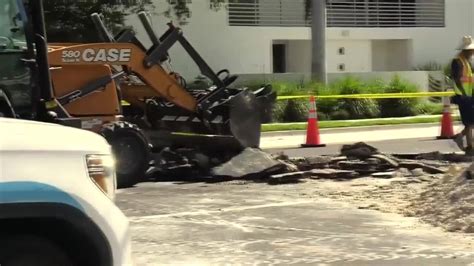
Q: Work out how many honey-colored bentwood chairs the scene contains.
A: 0